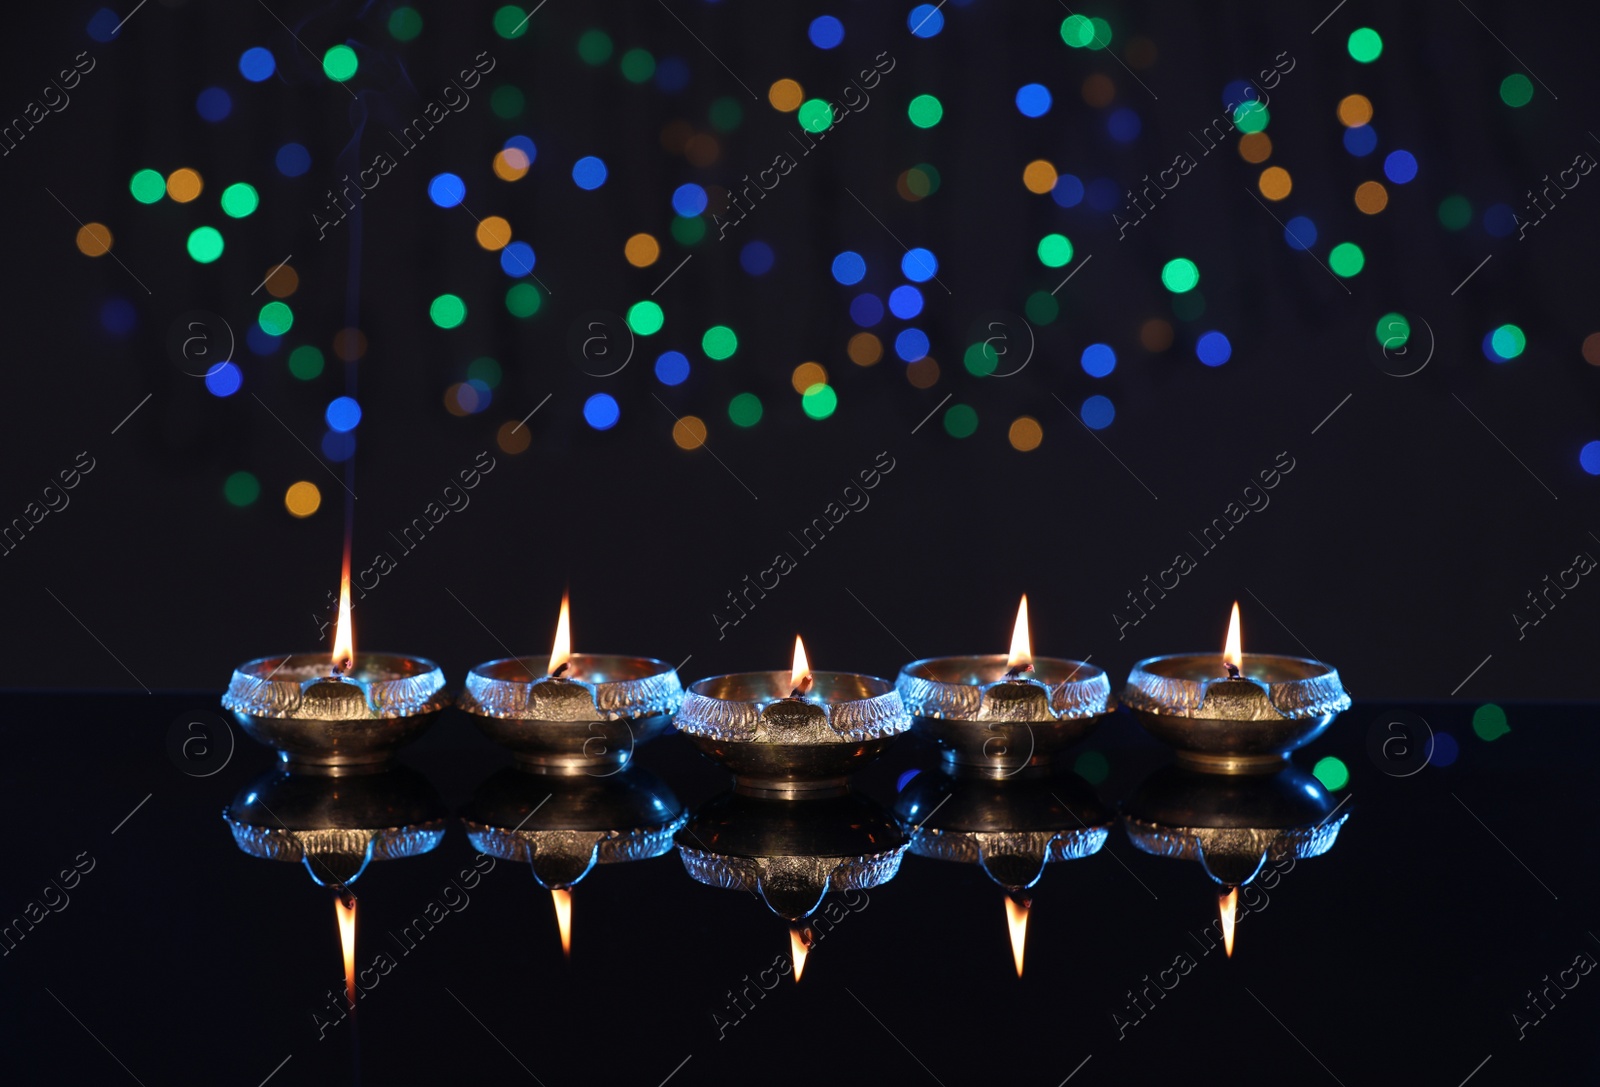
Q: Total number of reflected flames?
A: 5